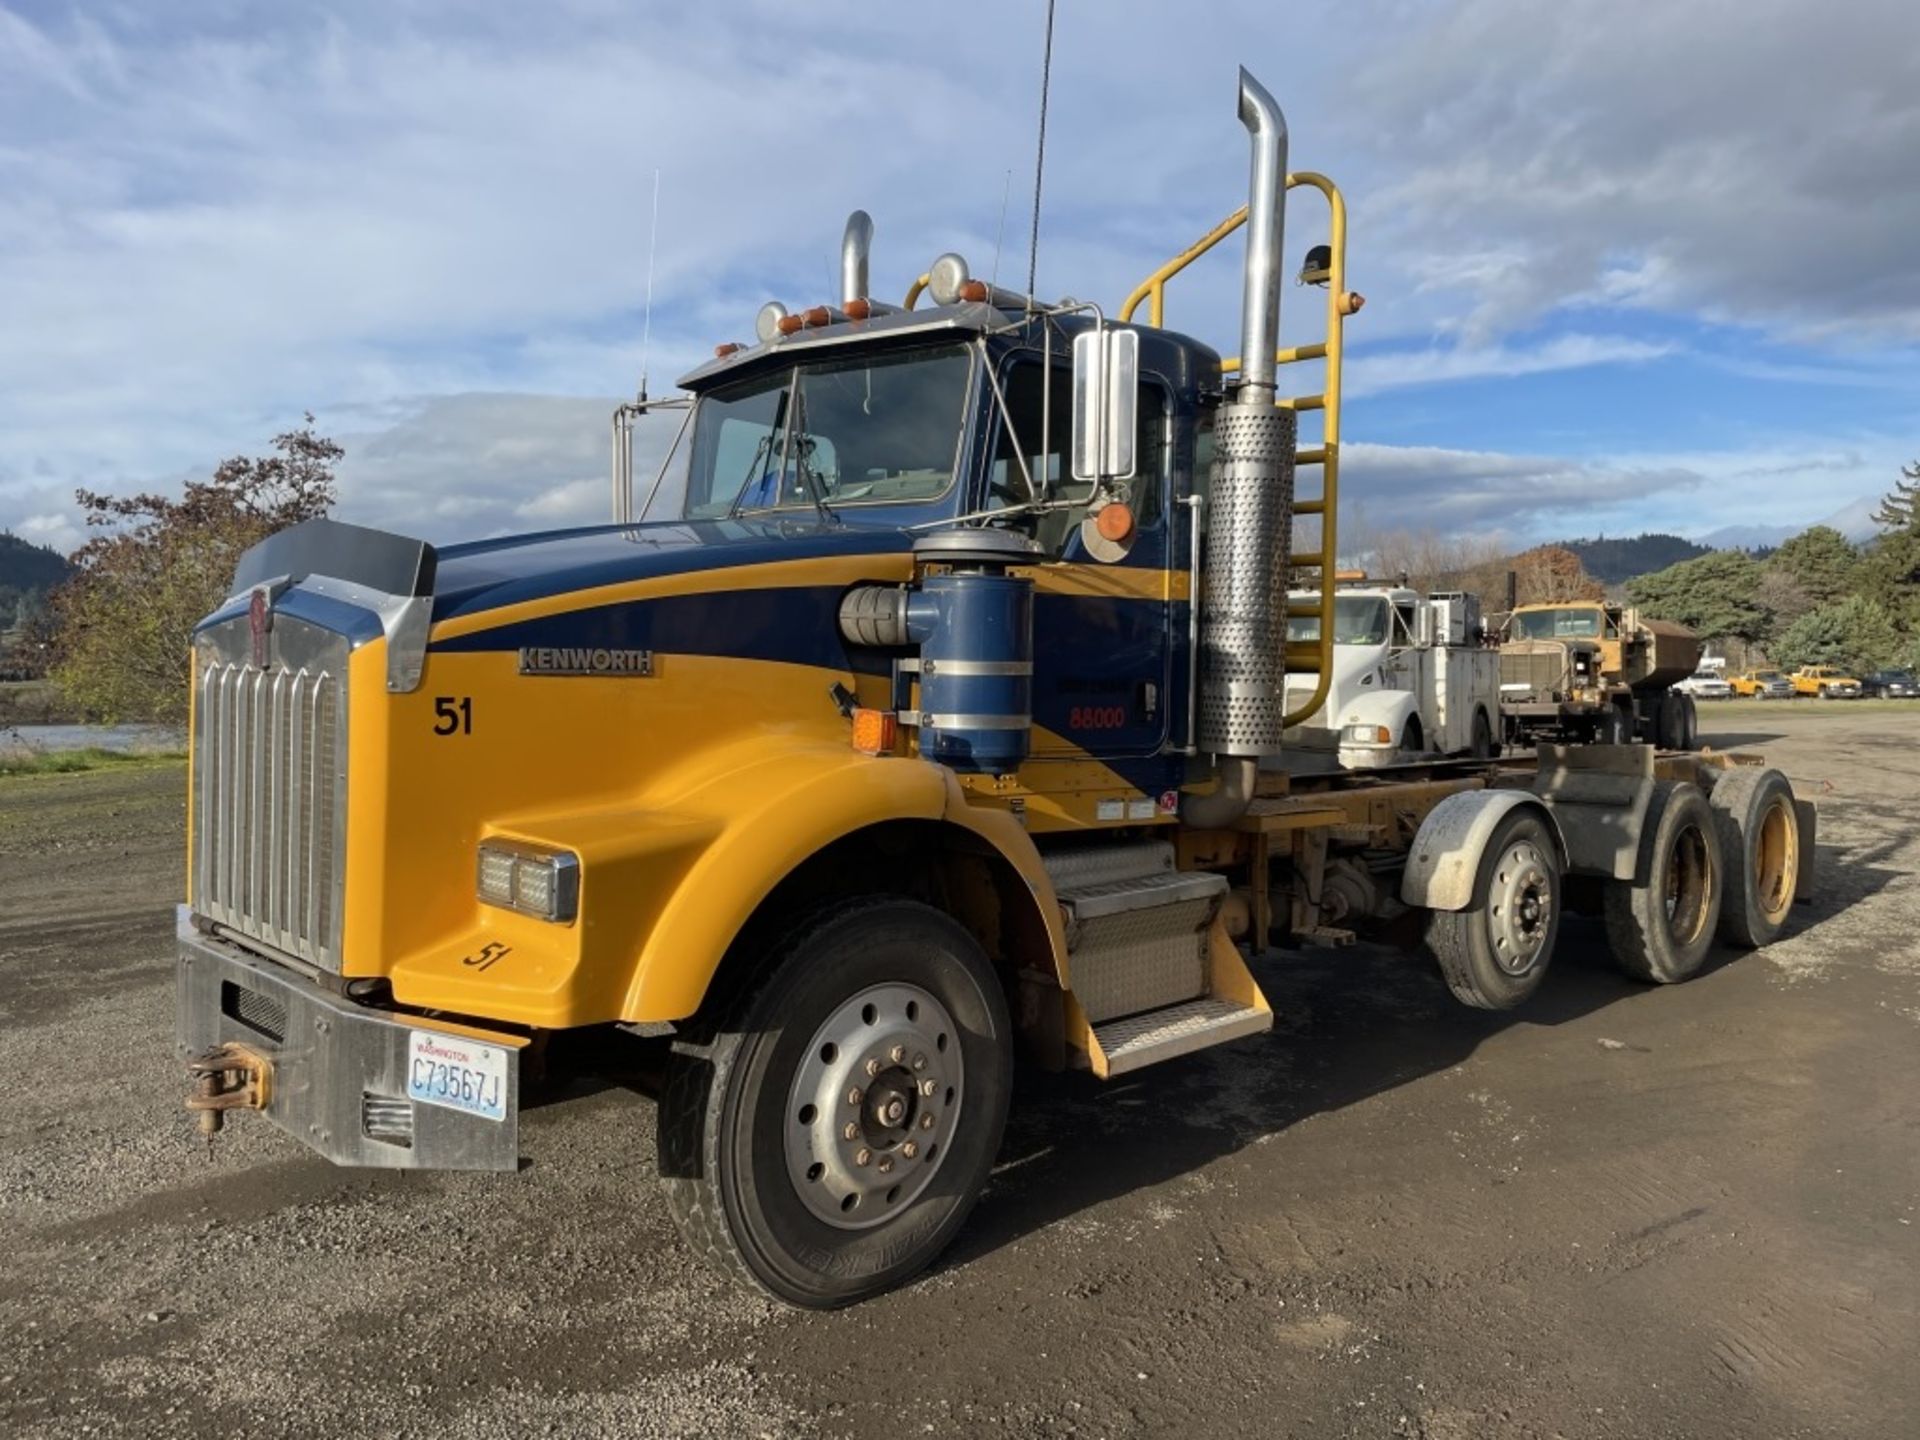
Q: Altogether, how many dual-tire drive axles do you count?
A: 2